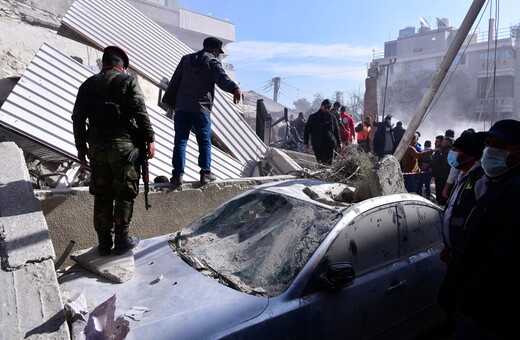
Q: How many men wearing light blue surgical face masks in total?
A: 2